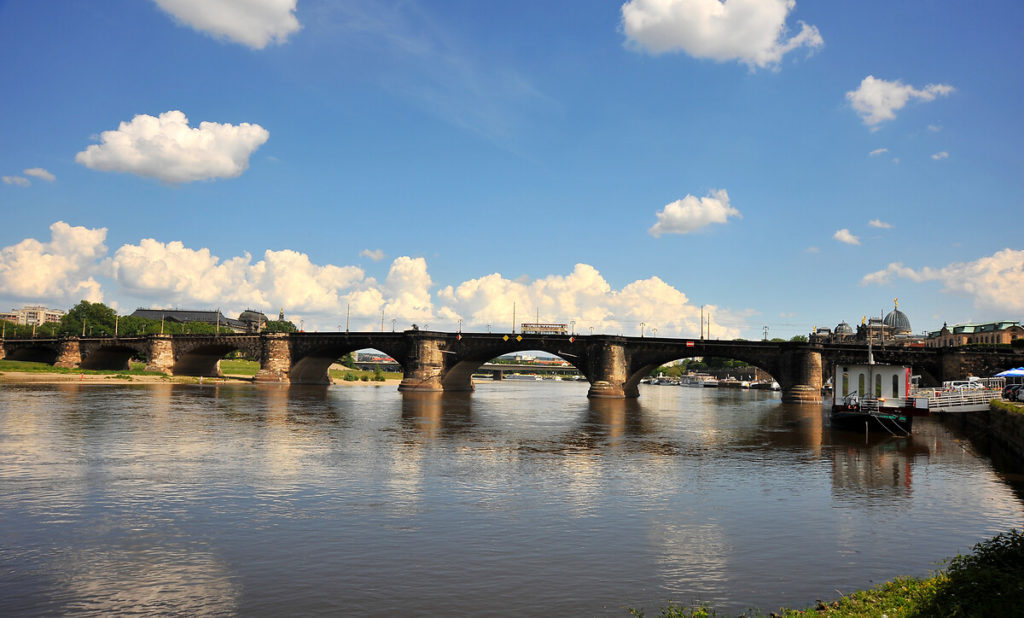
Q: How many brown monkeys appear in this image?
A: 0